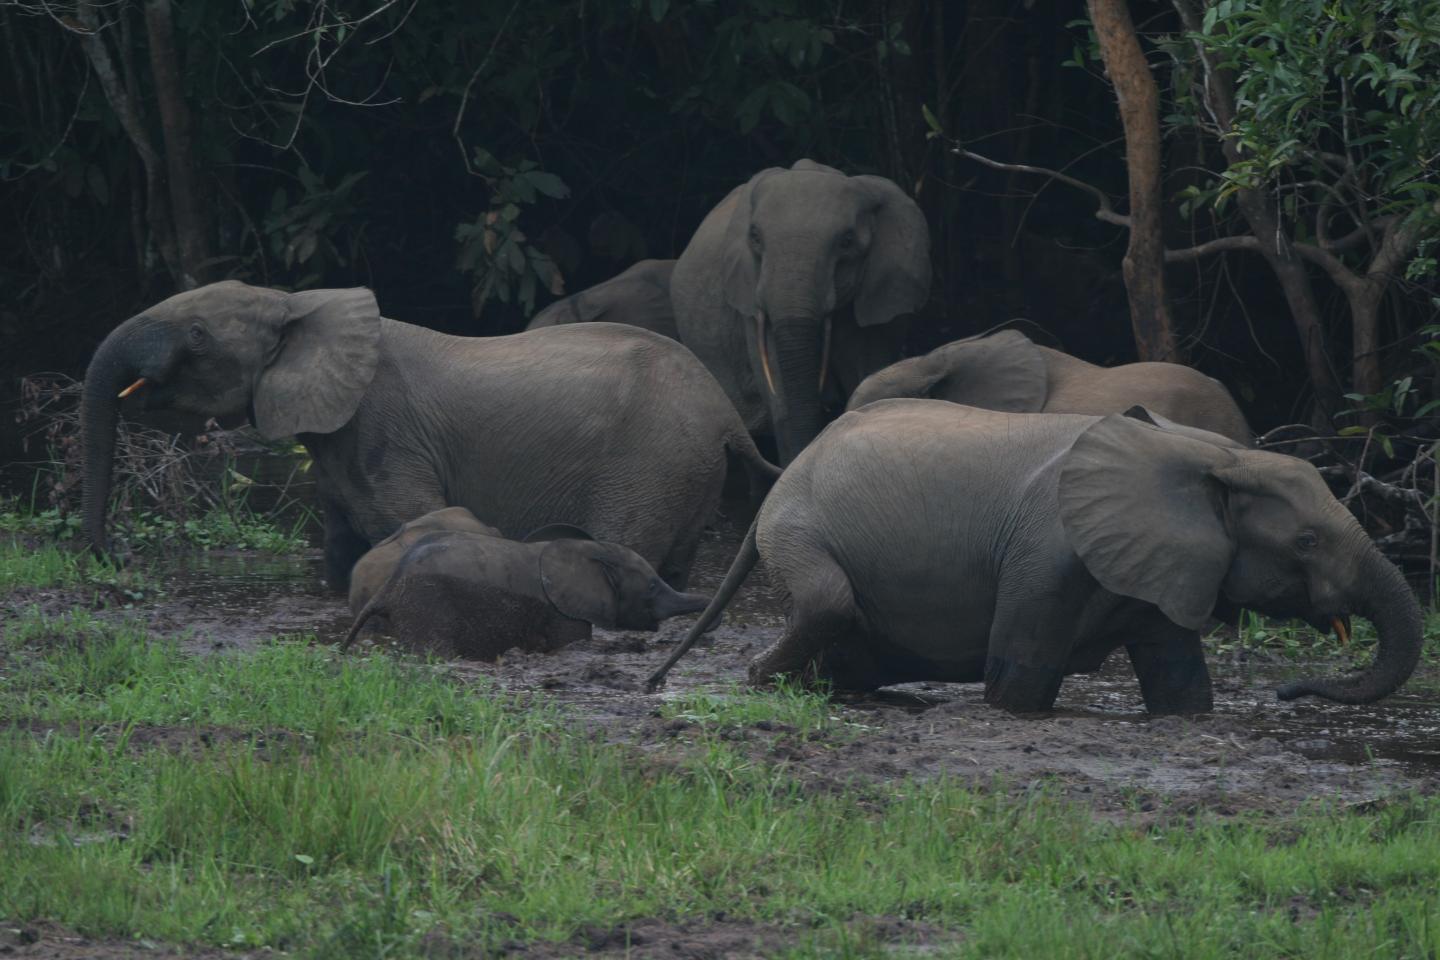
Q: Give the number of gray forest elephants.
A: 7